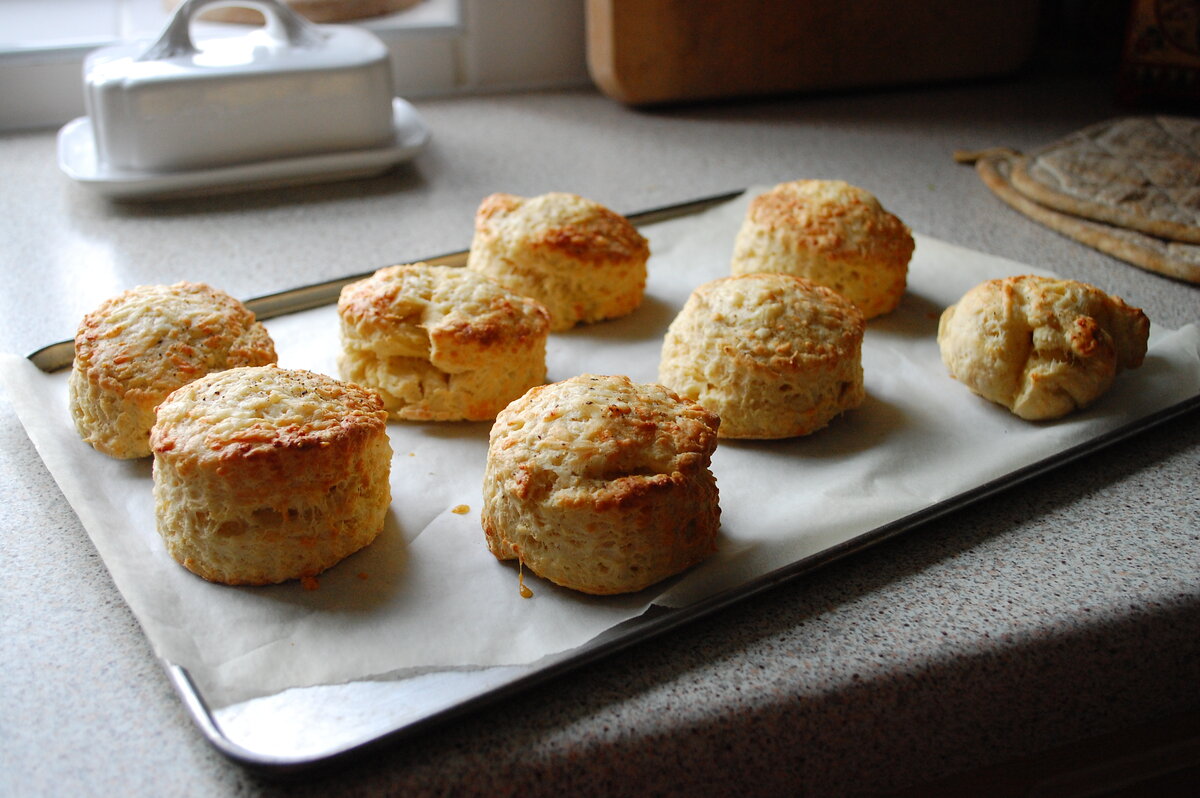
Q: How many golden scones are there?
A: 8